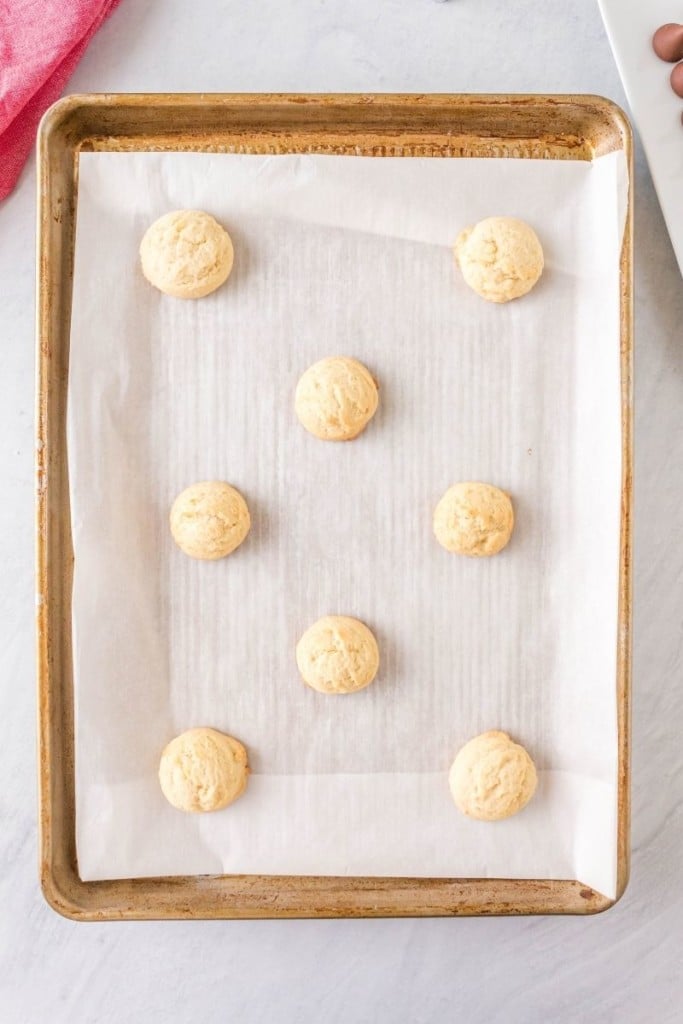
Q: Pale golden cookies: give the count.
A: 8